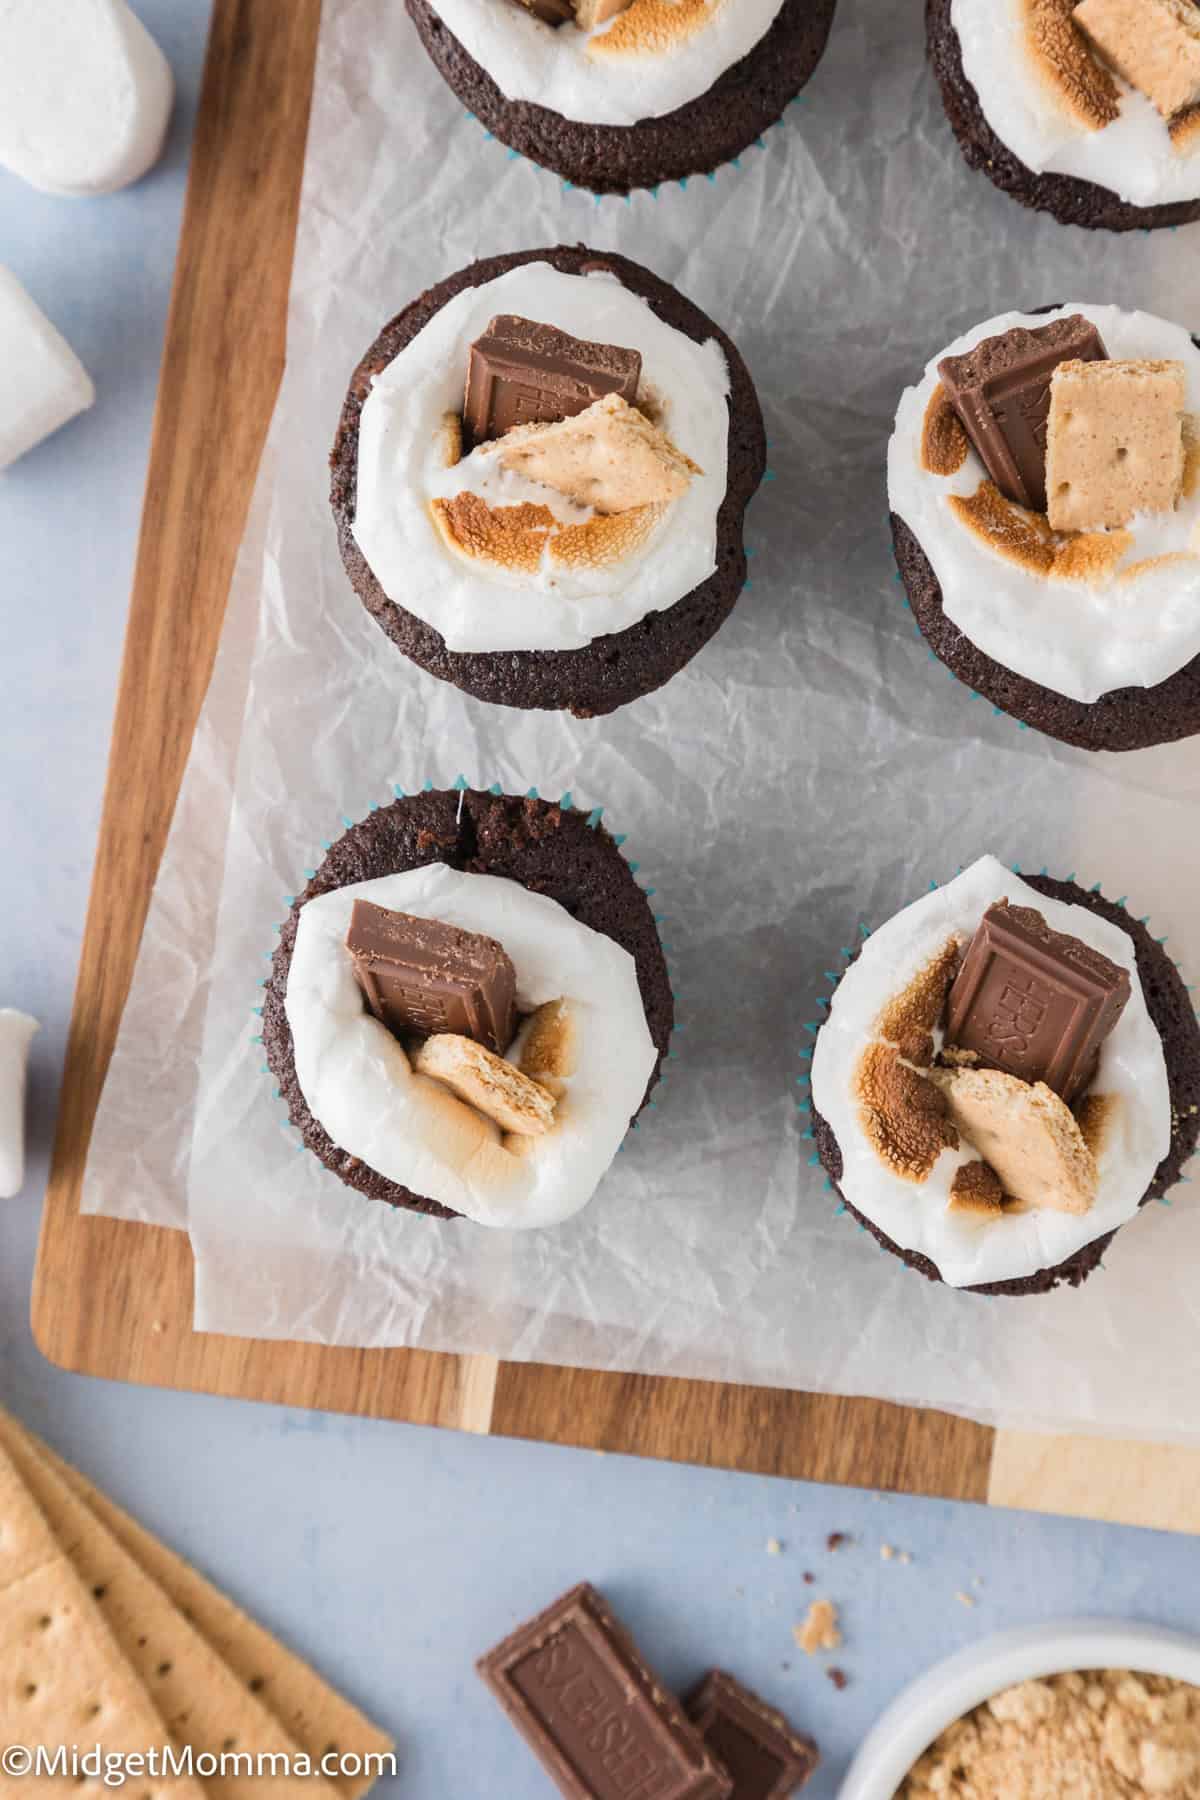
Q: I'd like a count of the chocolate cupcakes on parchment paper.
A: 6